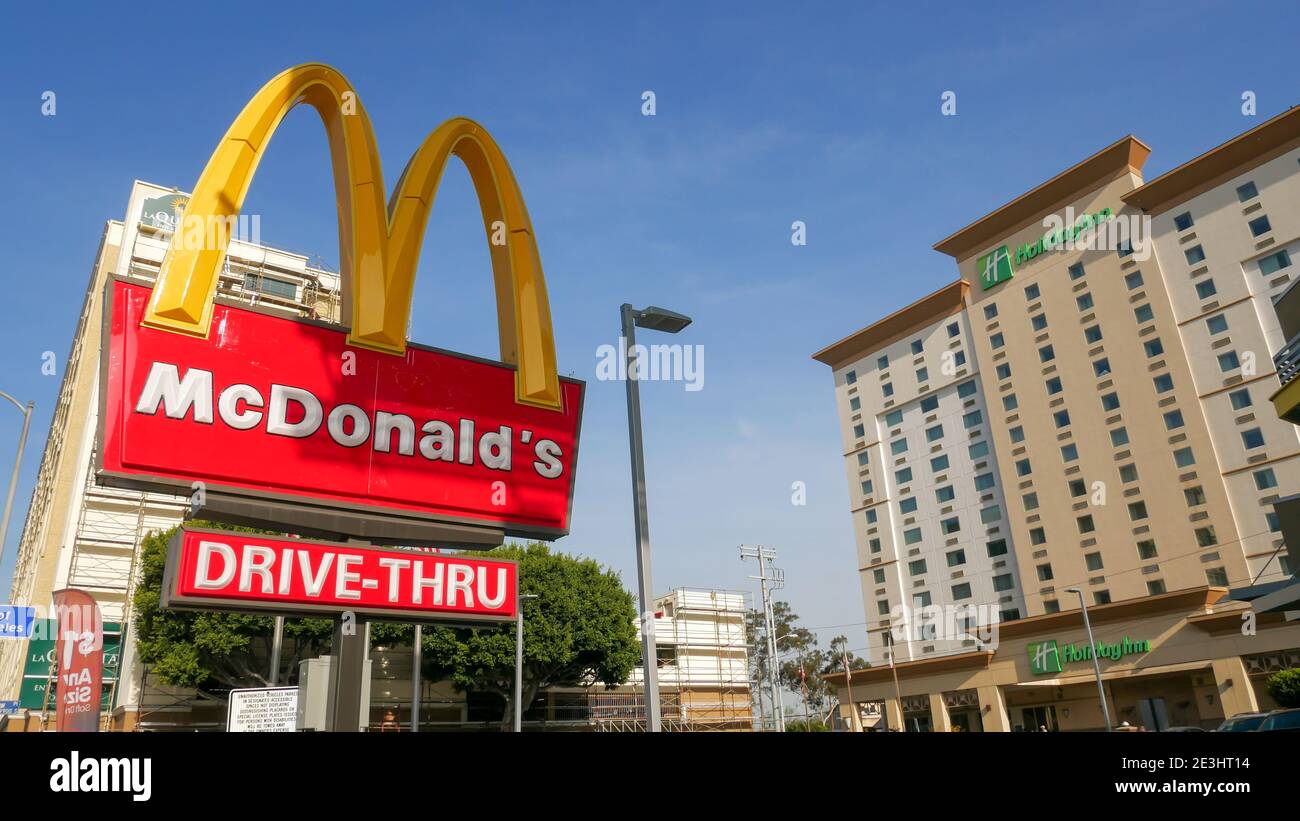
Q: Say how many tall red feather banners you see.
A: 1